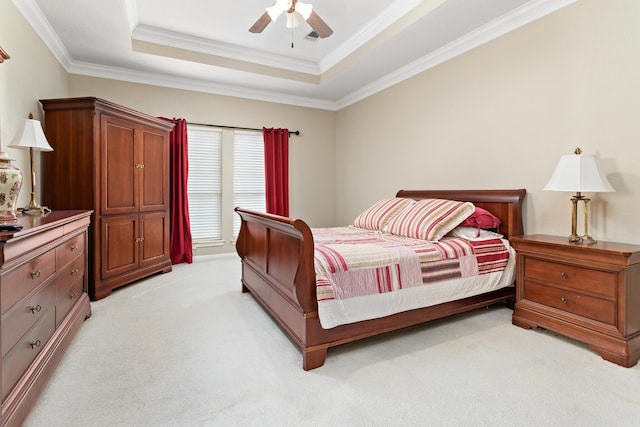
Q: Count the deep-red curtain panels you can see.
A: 2